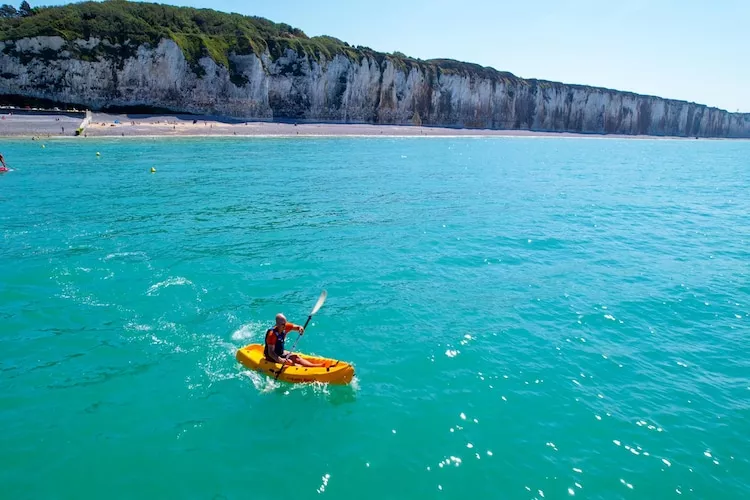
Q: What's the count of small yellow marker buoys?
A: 3